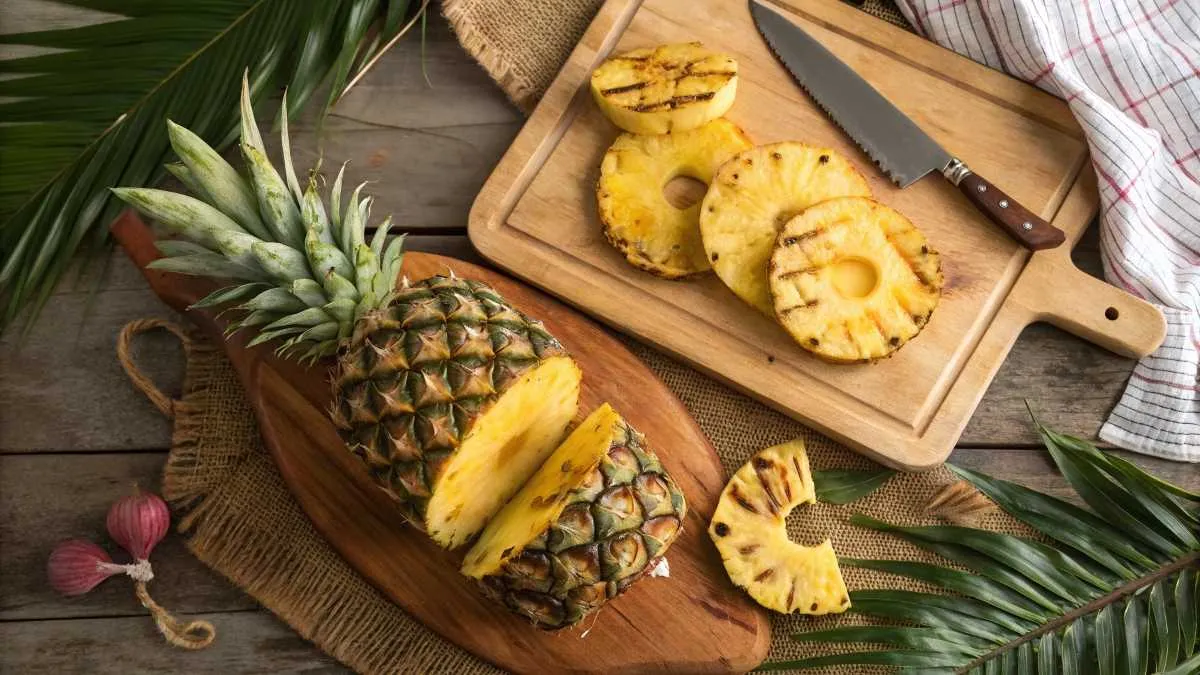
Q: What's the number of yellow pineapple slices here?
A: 5